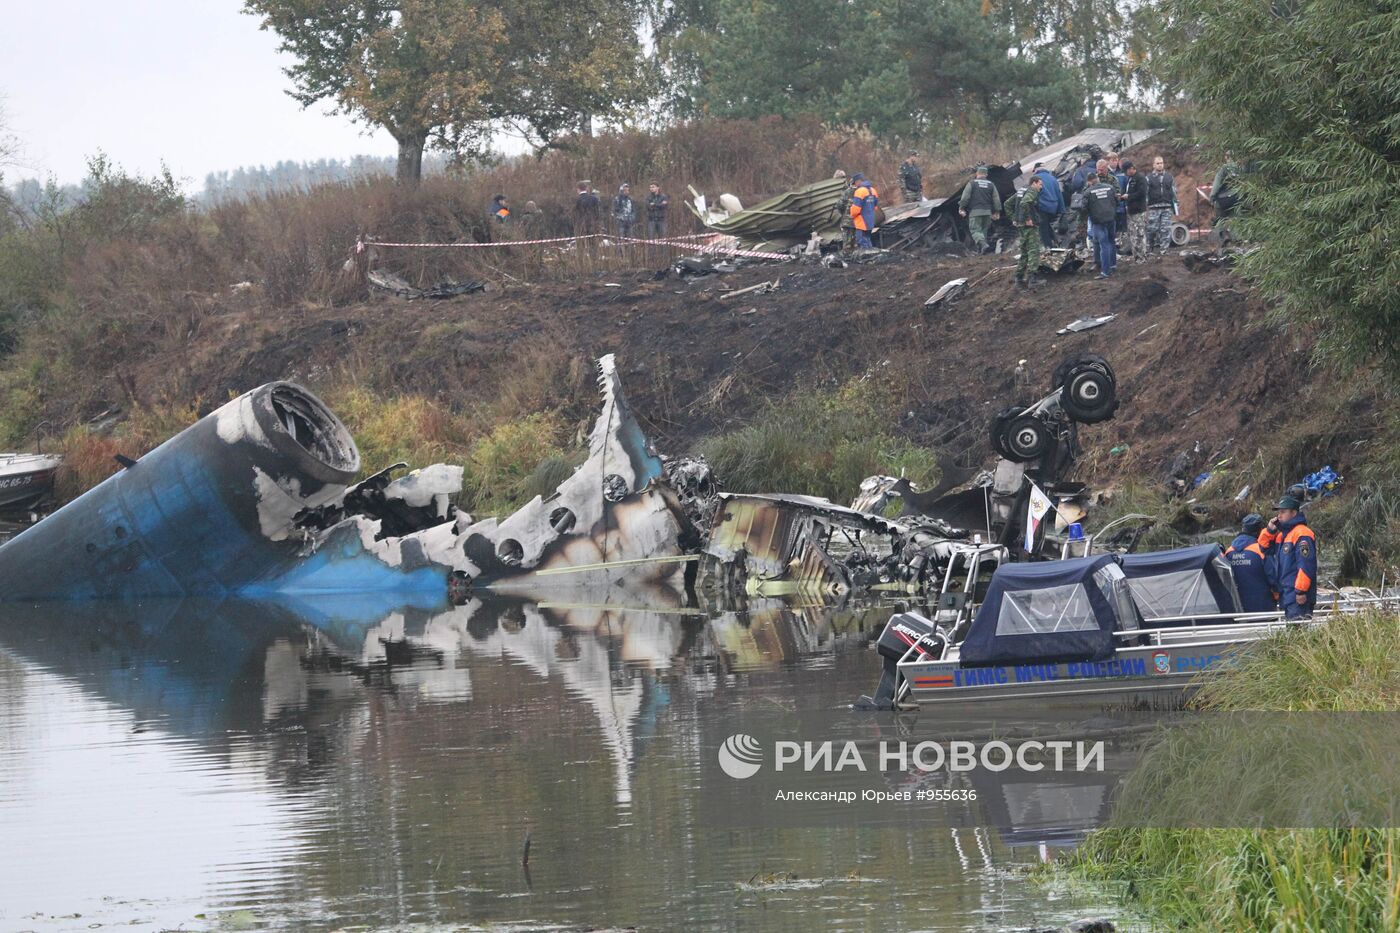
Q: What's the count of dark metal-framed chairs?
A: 0